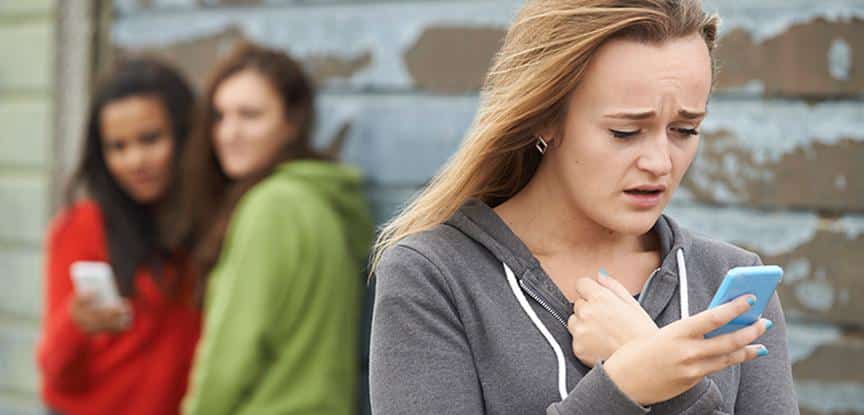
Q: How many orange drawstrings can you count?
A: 0